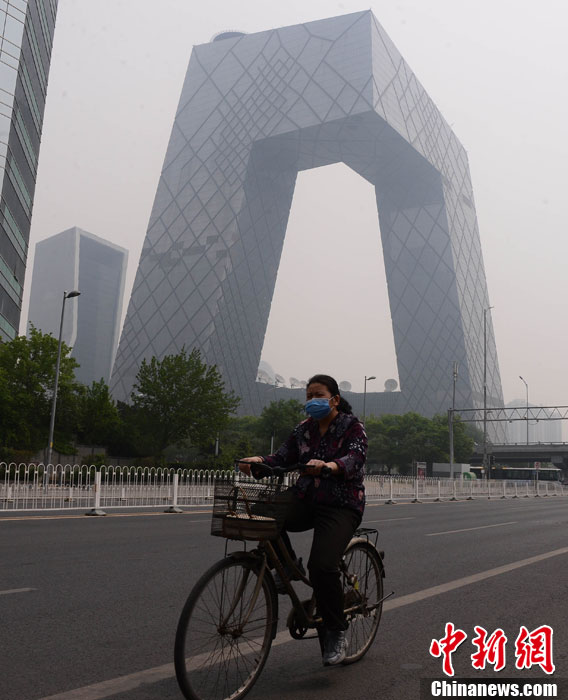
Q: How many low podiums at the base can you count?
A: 1